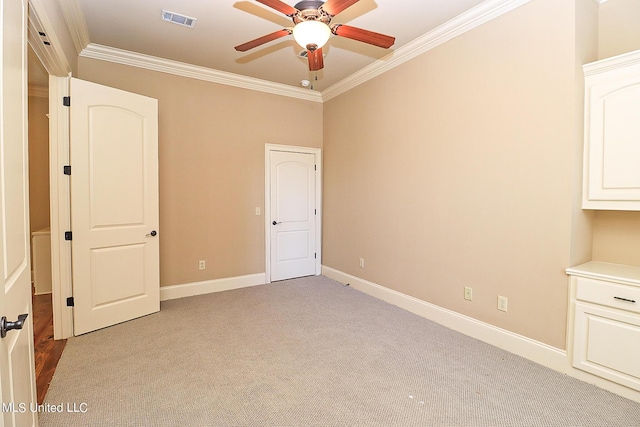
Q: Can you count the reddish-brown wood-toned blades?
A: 5